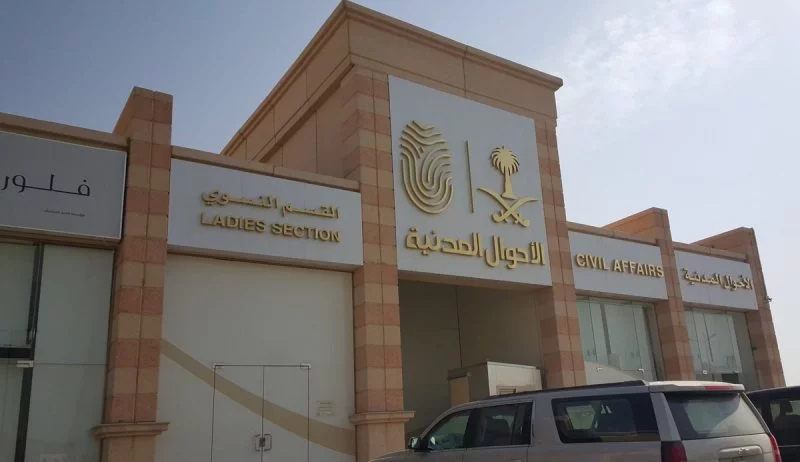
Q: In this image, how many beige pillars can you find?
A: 5